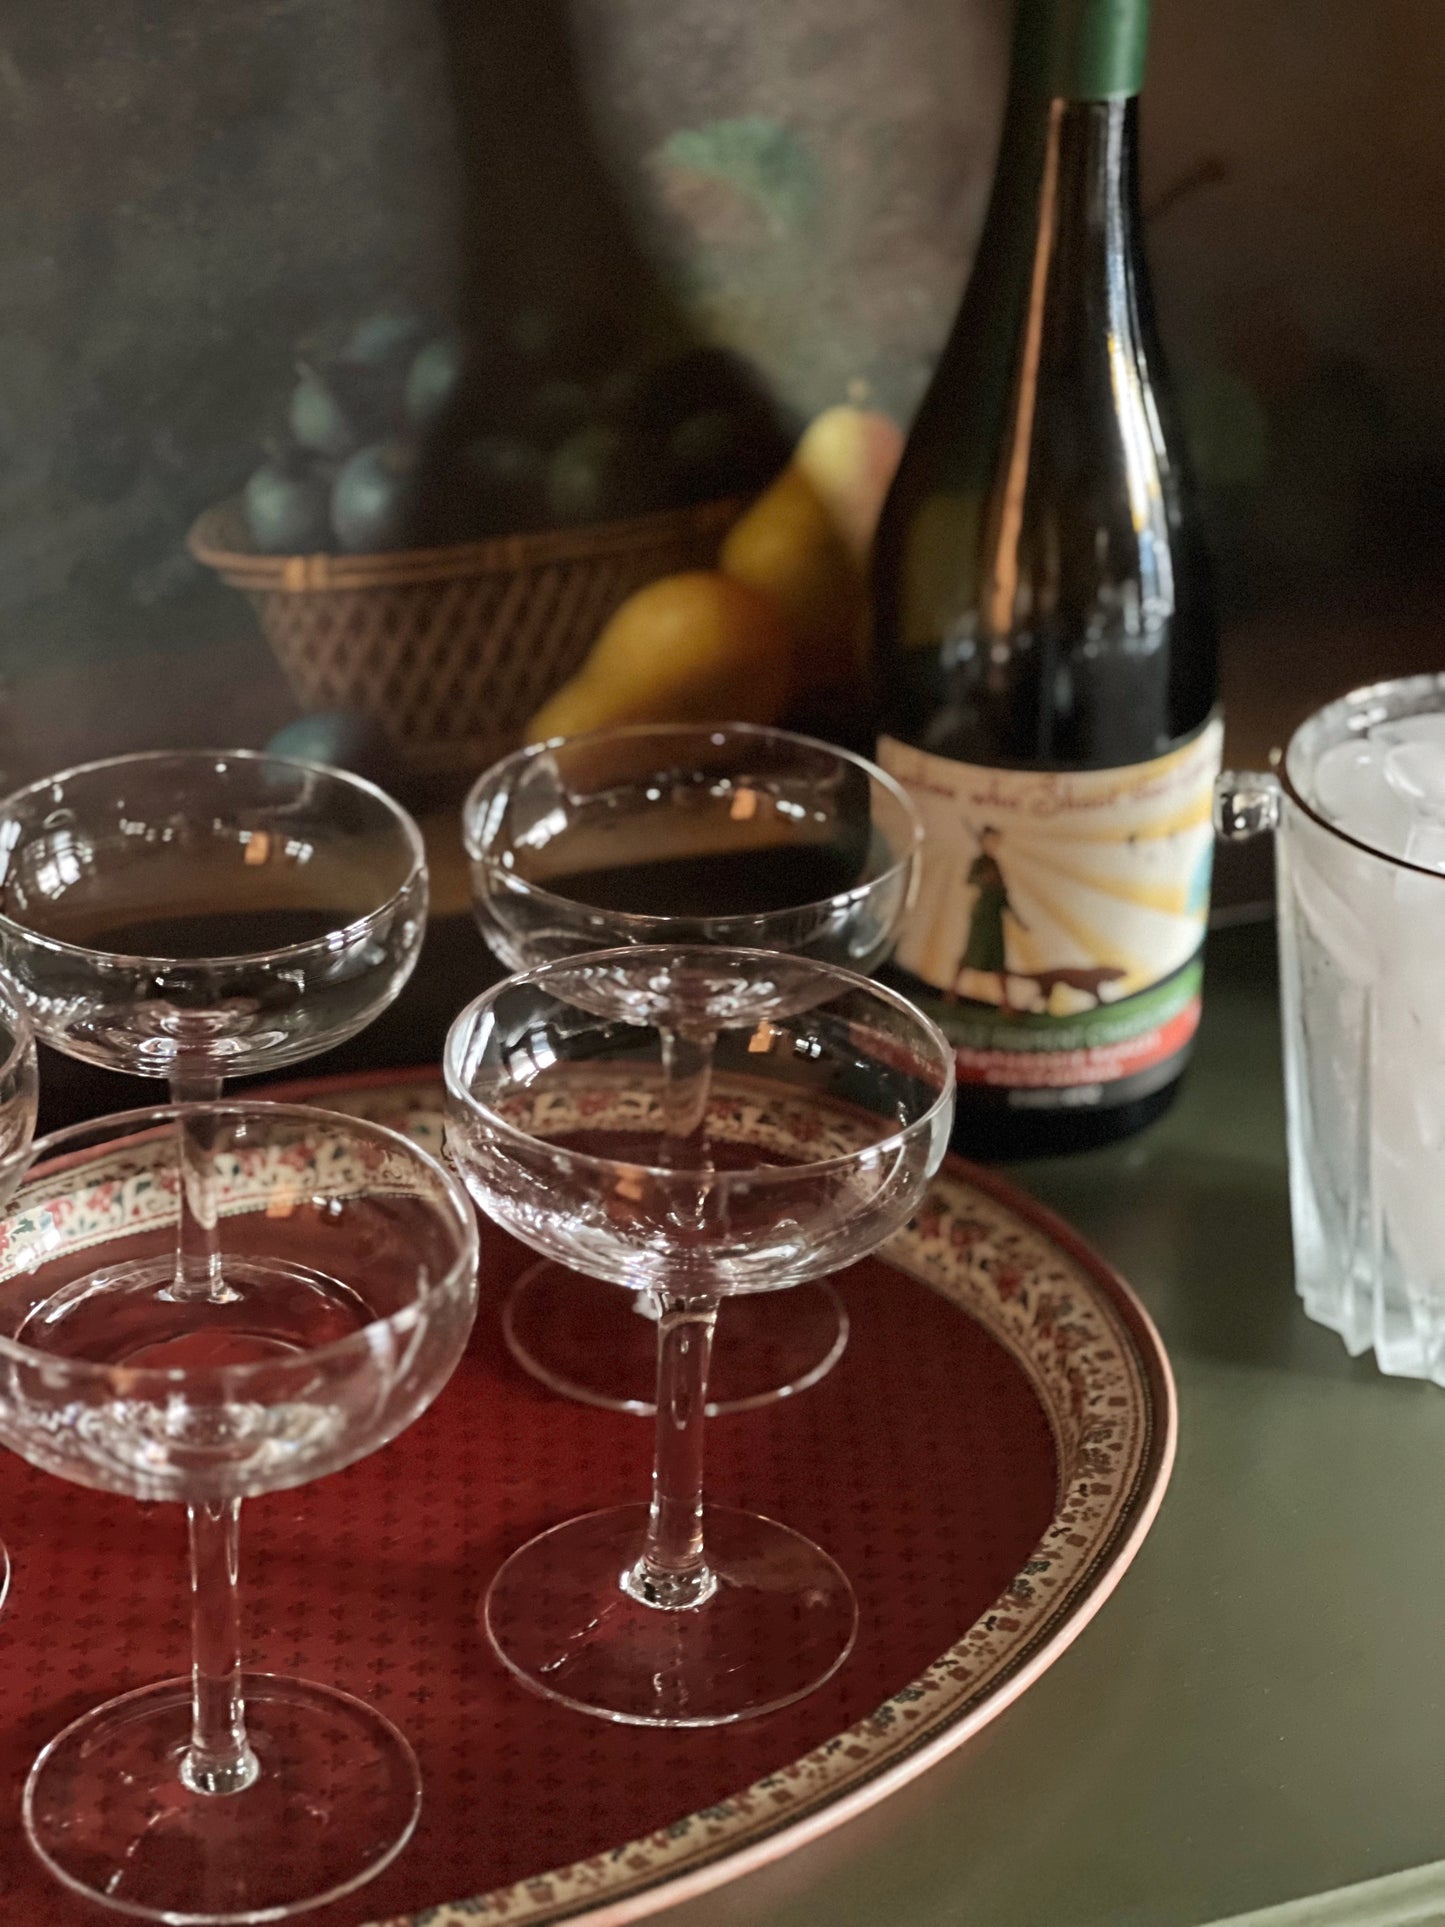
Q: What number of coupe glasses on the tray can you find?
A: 5